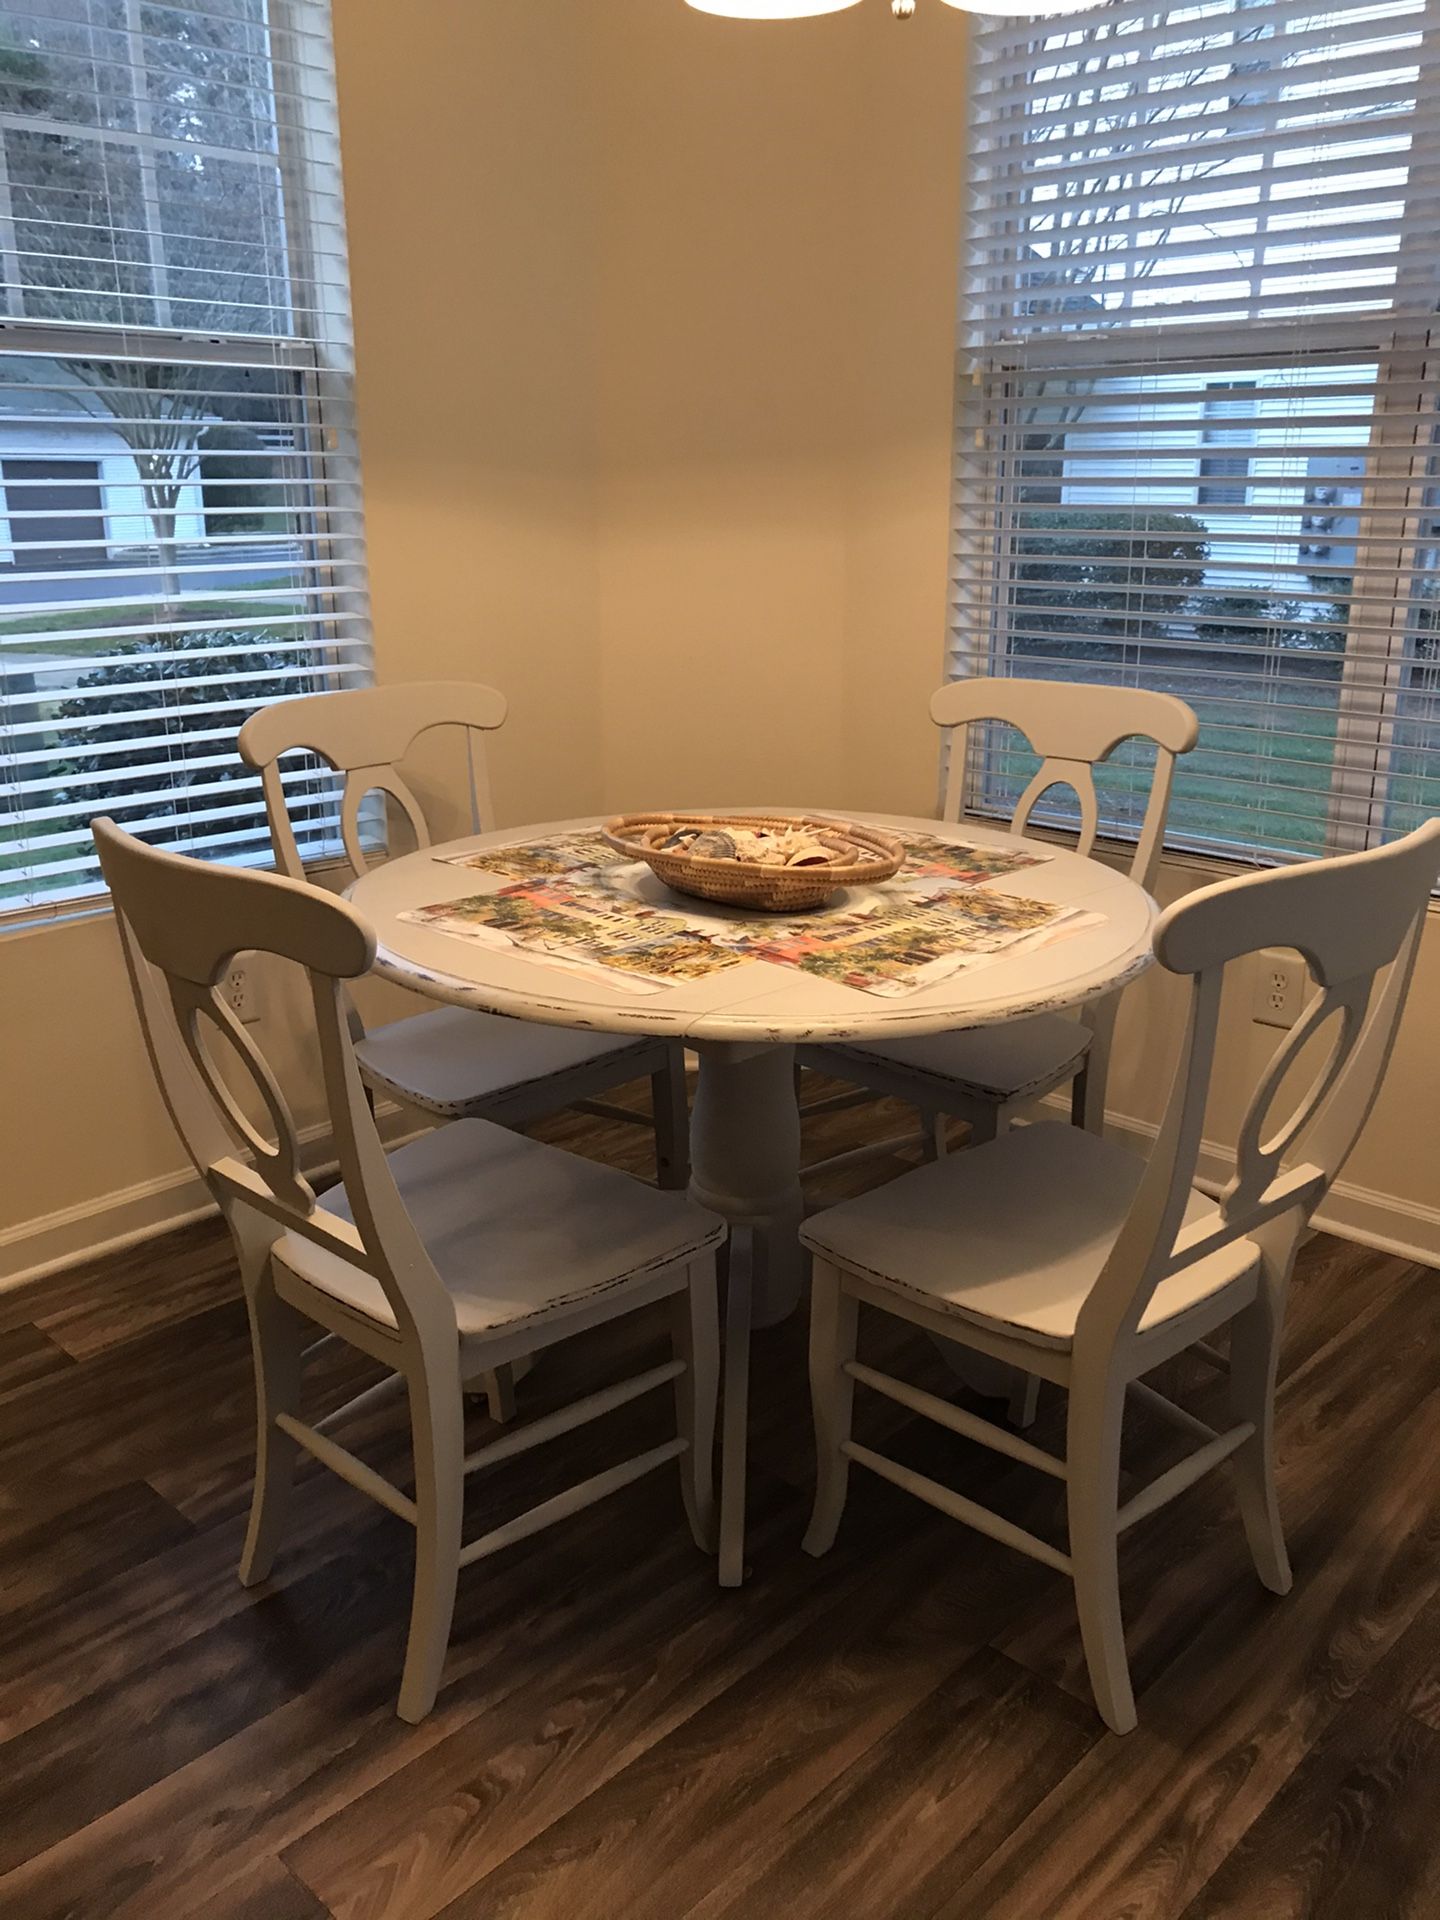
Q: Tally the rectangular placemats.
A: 4